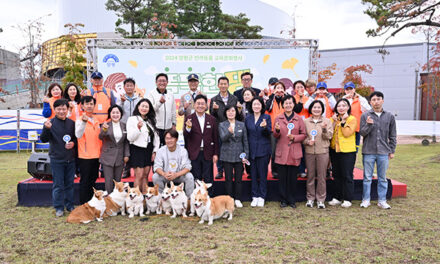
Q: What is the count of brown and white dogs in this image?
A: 8